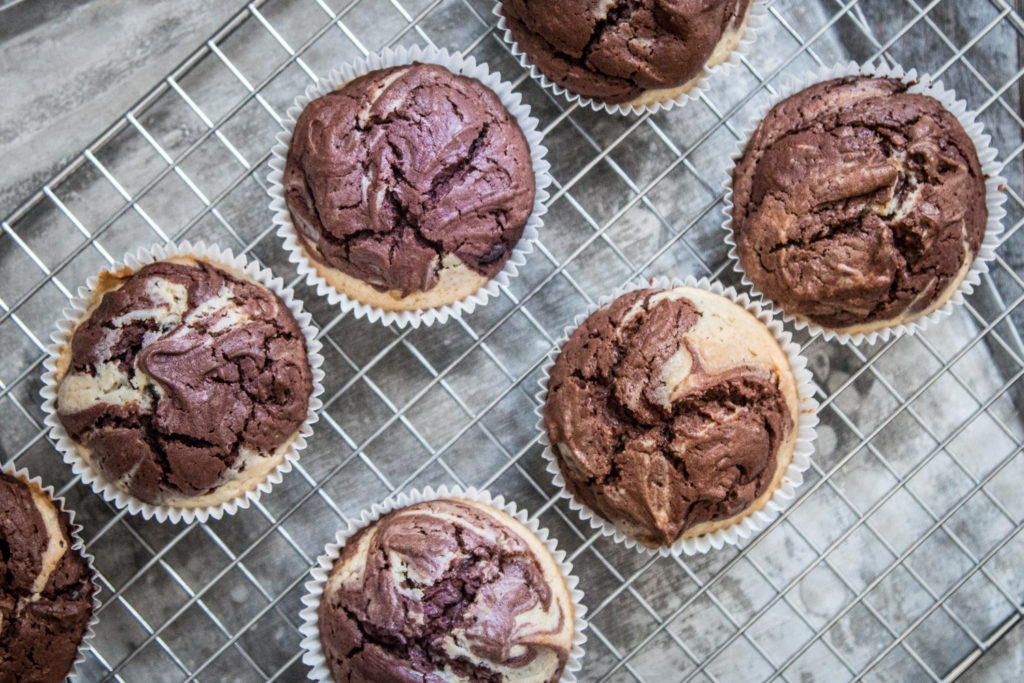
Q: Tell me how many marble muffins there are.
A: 7